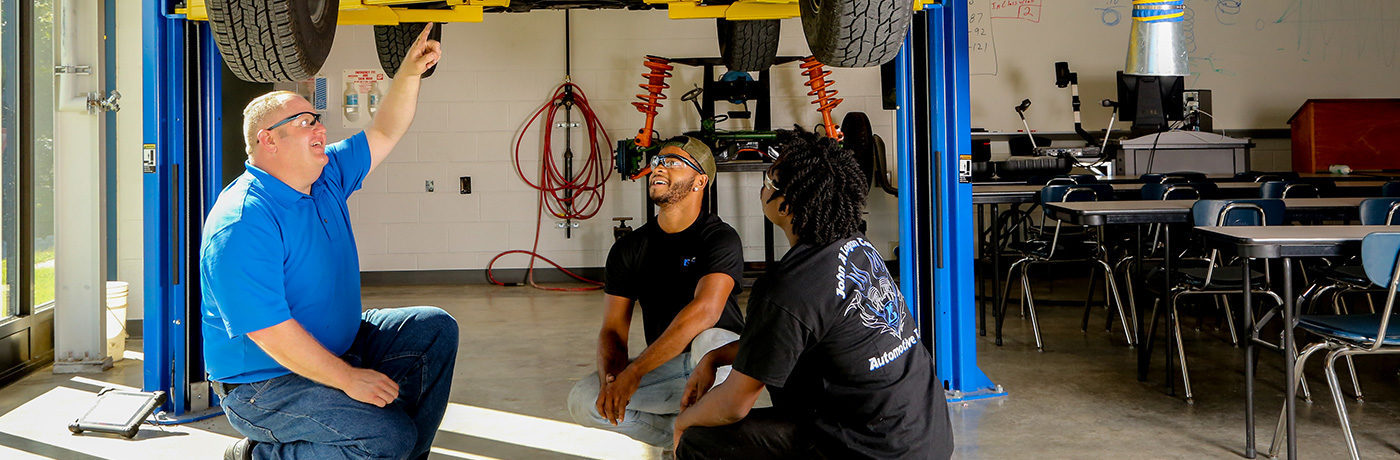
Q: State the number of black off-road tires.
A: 4